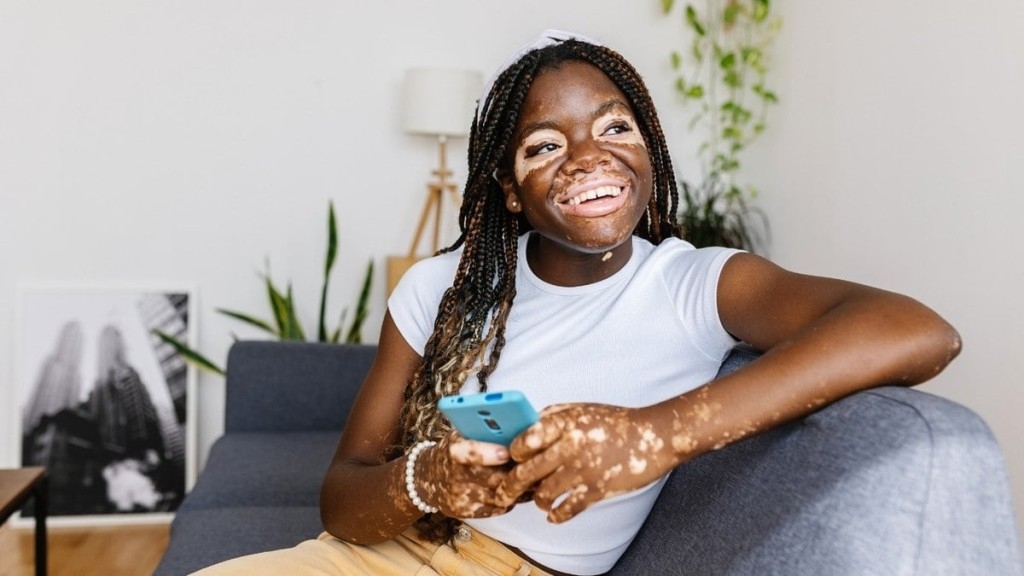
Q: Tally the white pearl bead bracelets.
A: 1